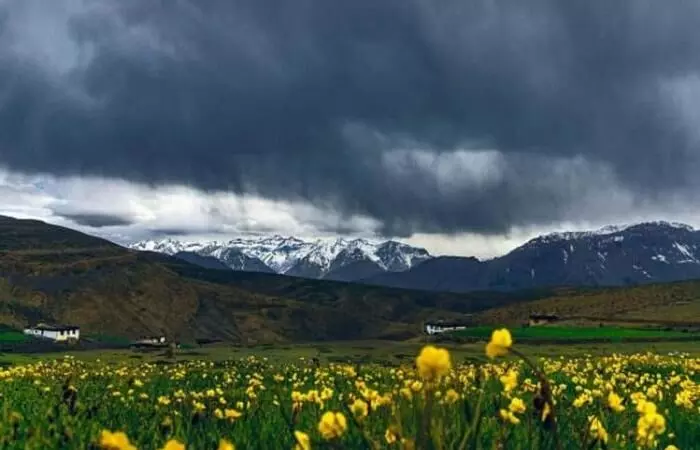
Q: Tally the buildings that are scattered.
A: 4